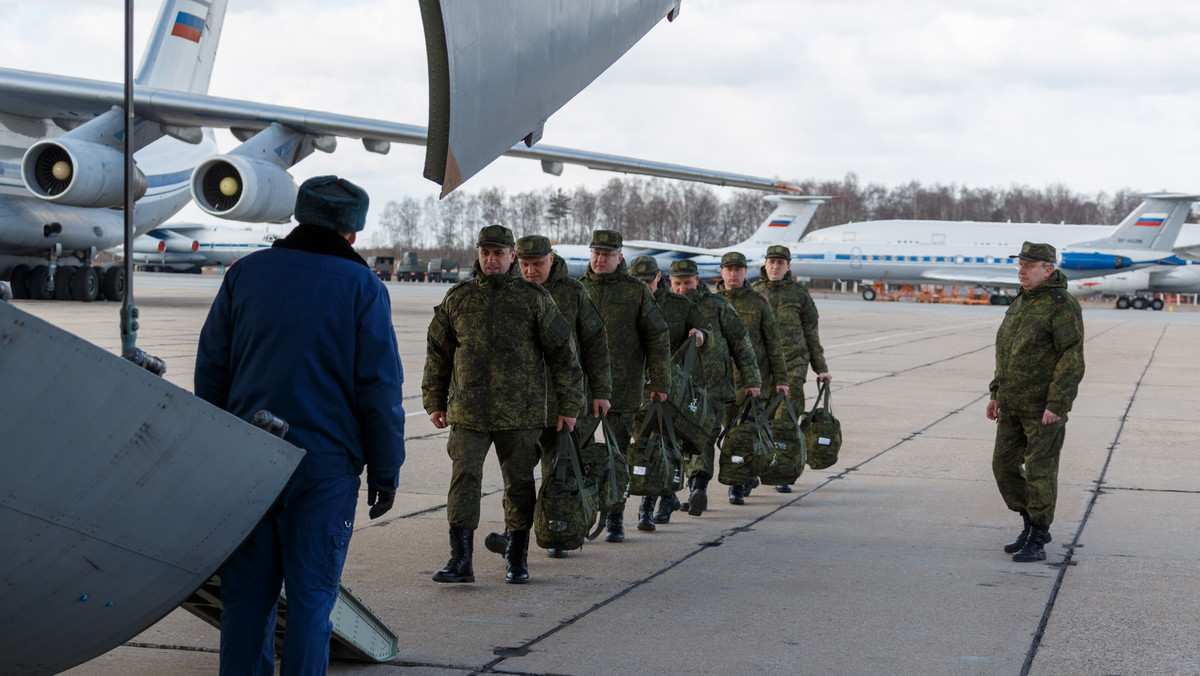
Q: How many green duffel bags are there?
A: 7